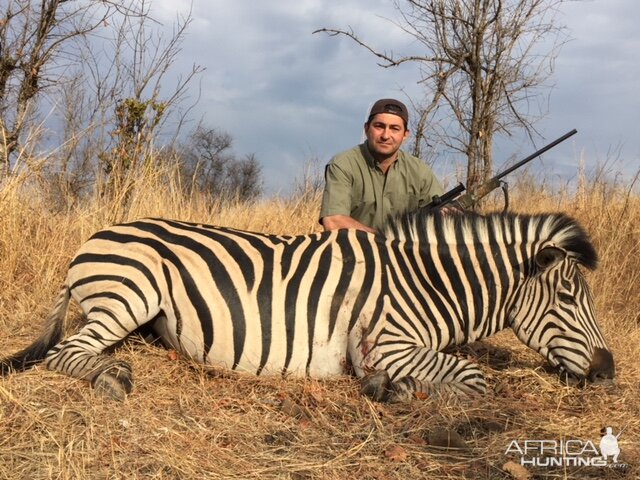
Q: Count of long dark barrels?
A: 1